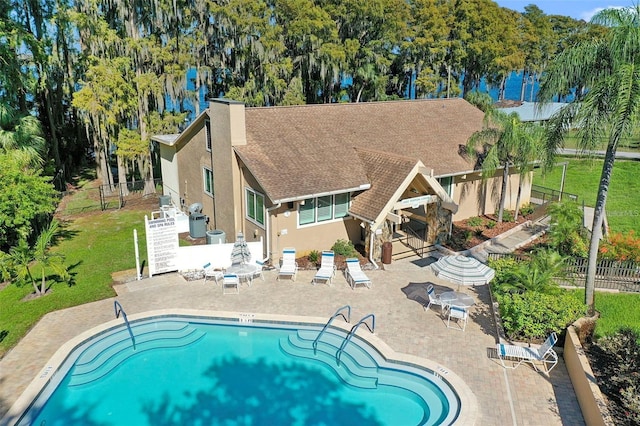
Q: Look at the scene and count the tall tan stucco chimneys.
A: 1